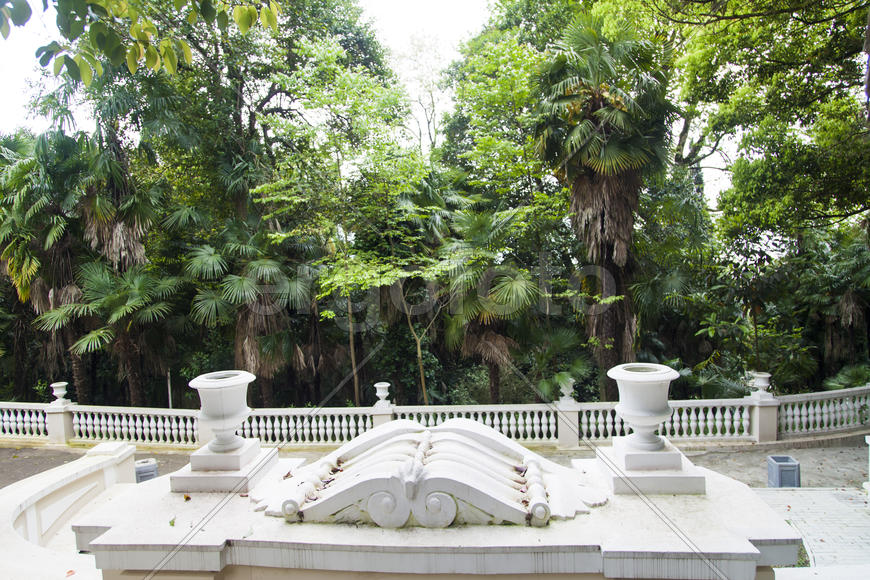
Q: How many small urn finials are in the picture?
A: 4